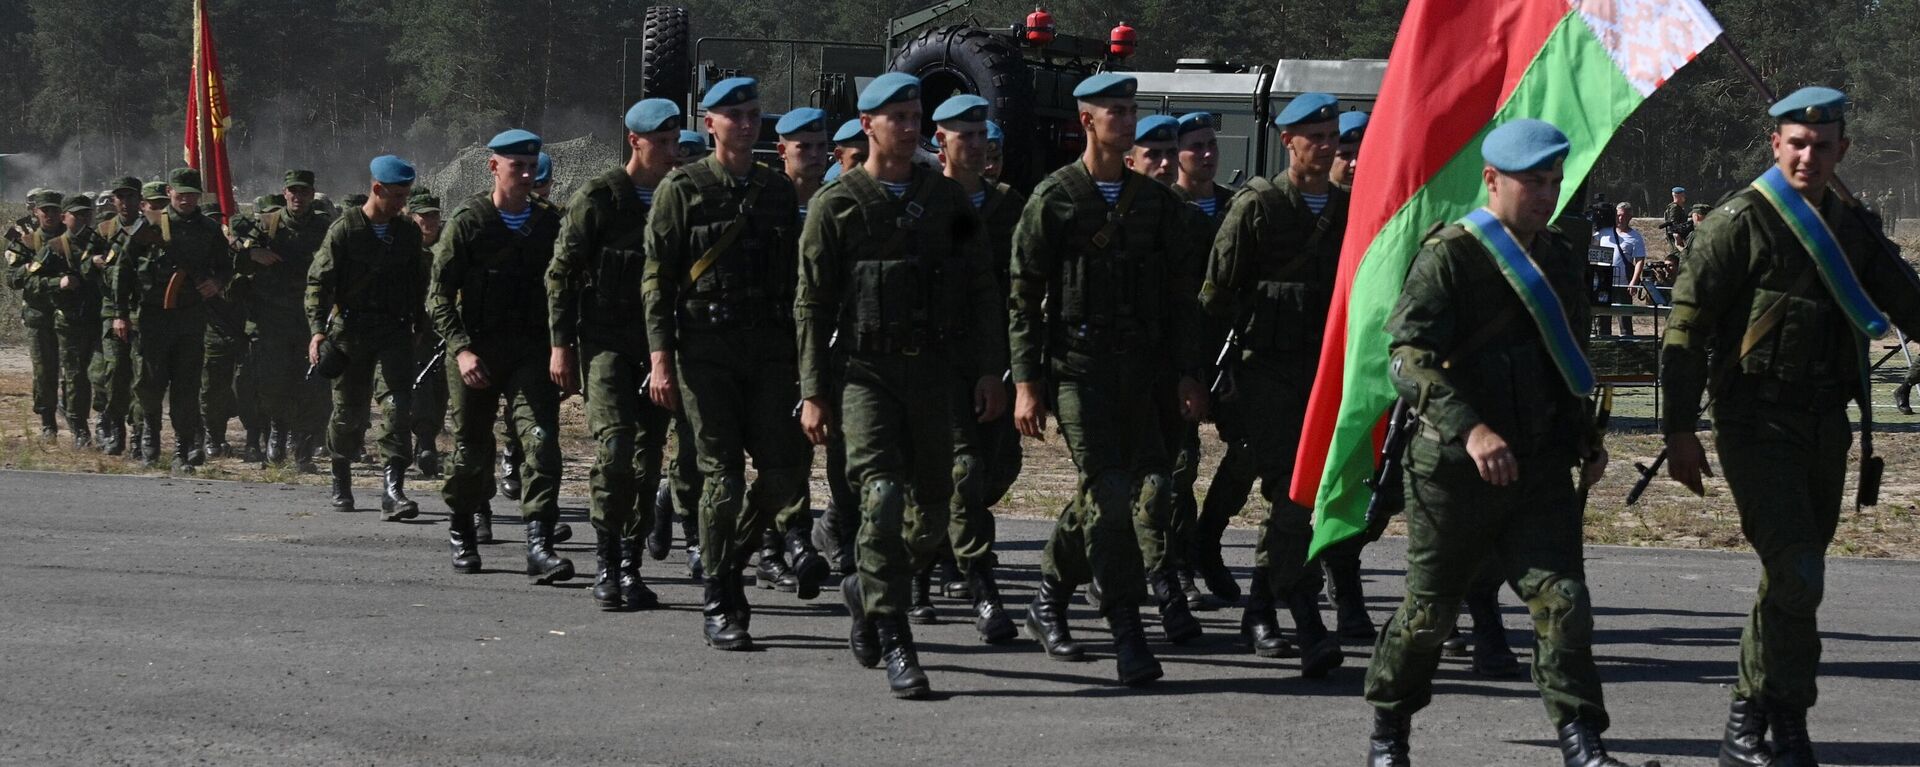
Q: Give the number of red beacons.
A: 2